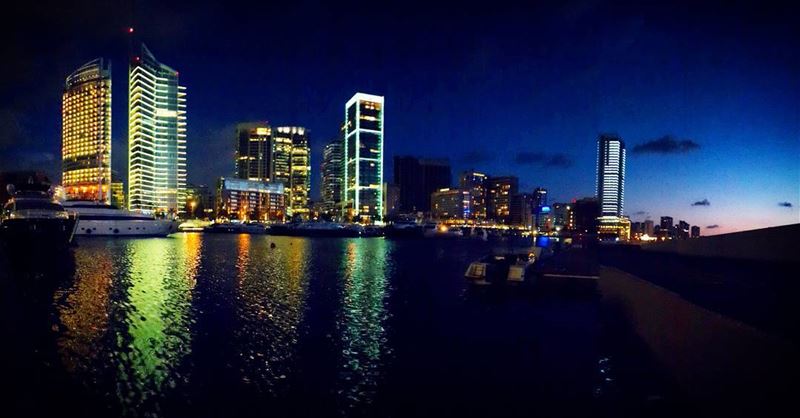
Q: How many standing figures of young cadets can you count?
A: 0